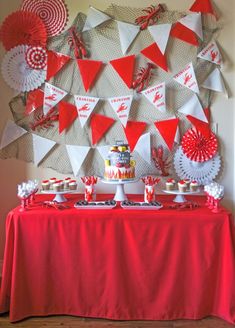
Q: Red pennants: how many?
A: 12